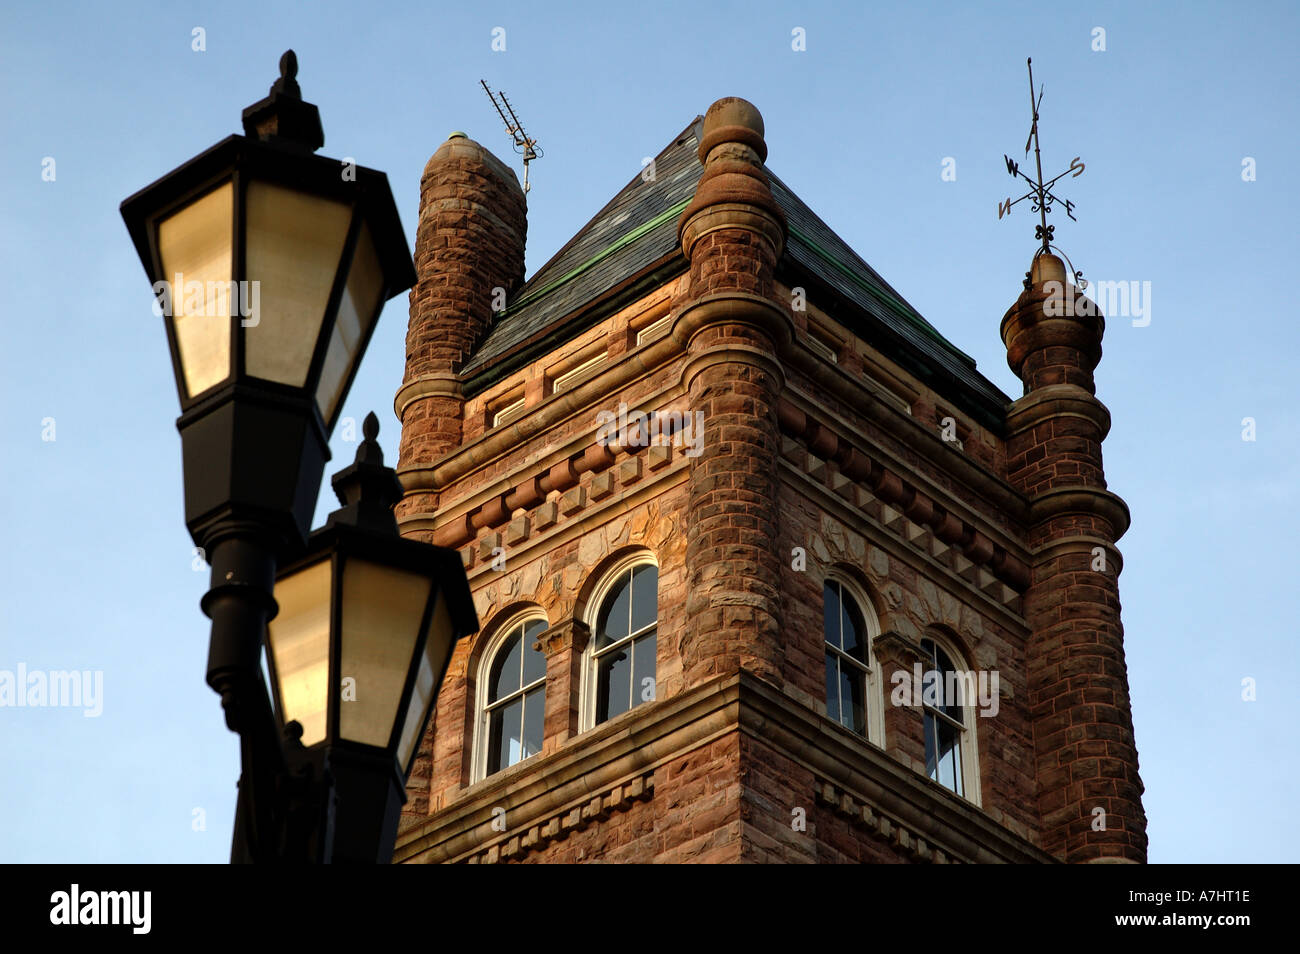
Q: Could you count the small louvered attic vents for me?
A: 6